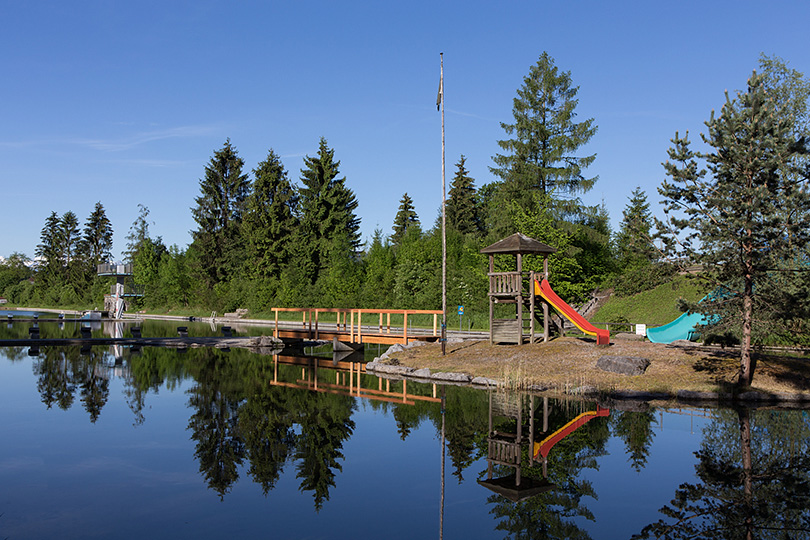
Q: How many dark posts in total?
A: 5